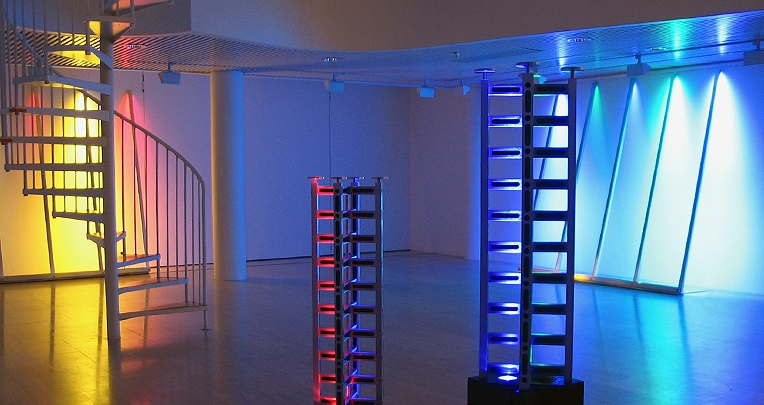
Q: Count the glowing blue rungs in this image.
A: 10